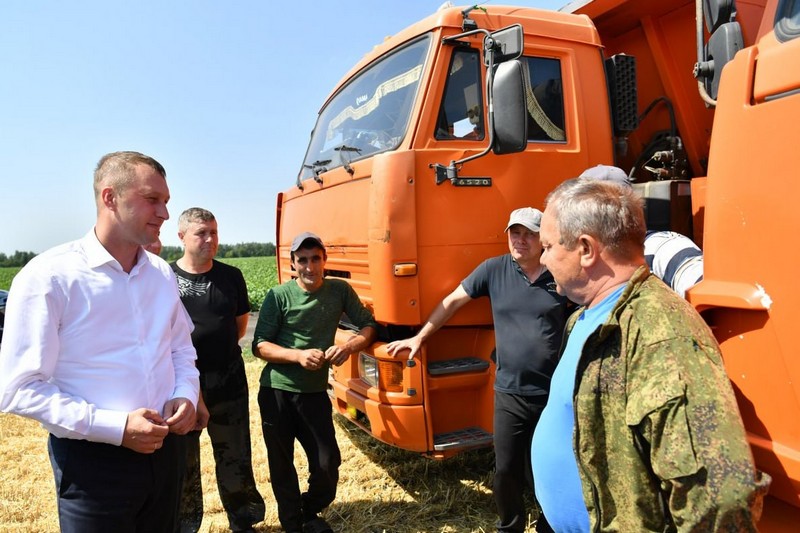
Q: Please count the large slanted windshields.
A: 1